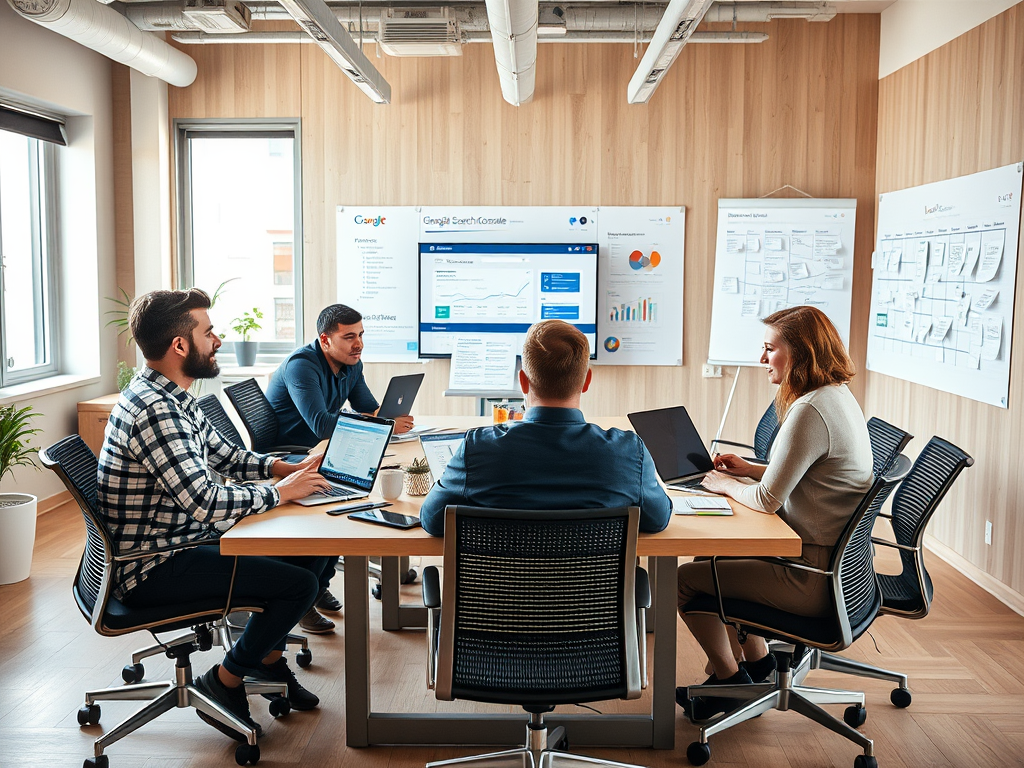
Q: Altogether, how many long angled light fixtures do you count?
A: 2